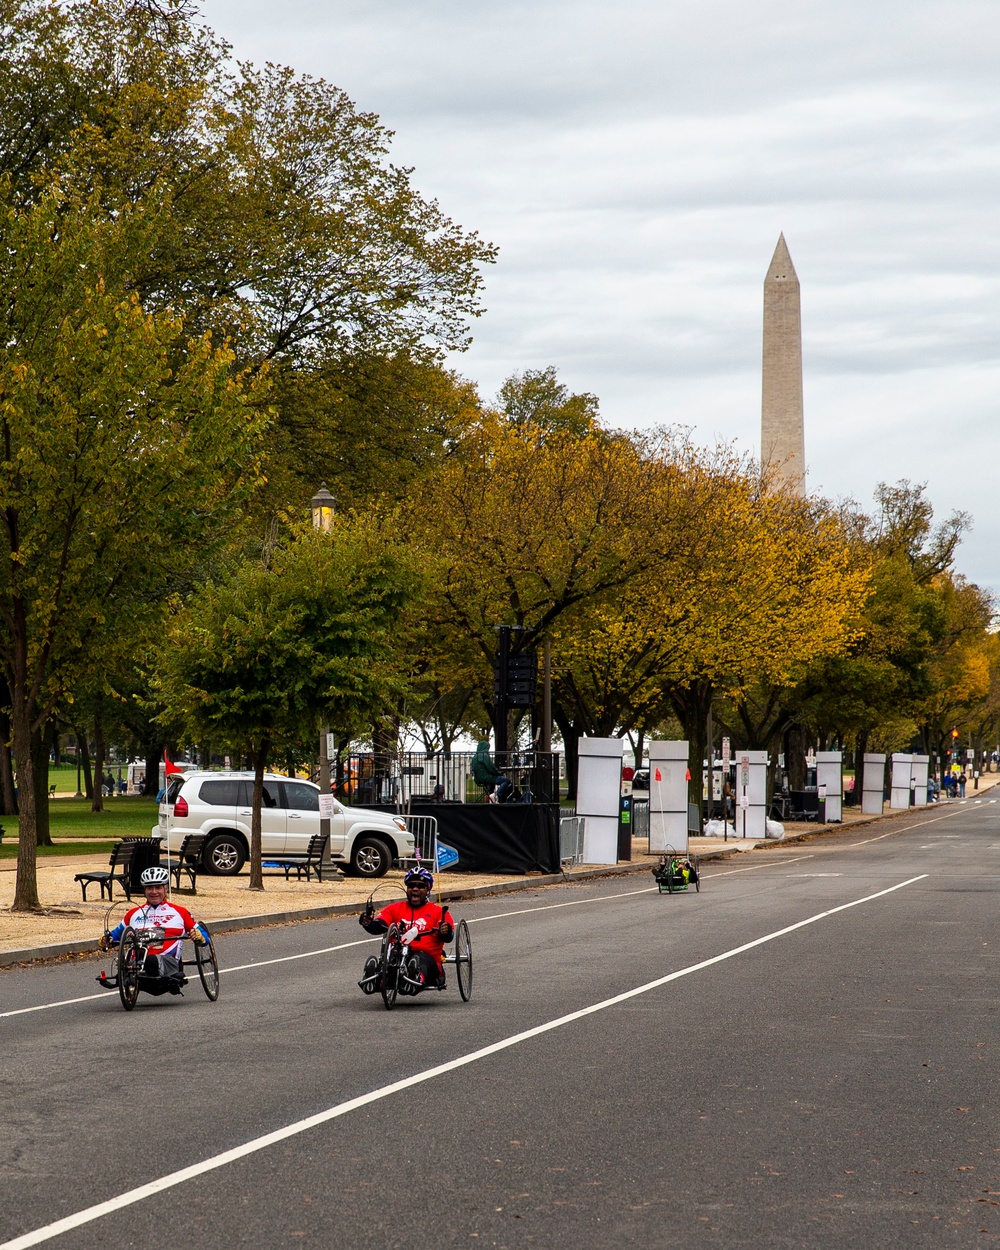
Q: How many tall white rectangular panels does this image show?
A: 7